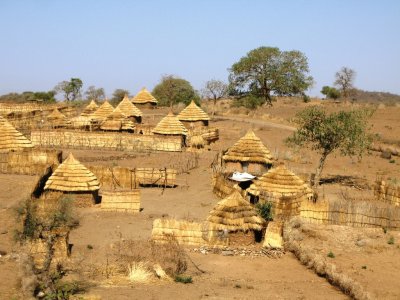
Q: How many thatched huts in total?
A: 13